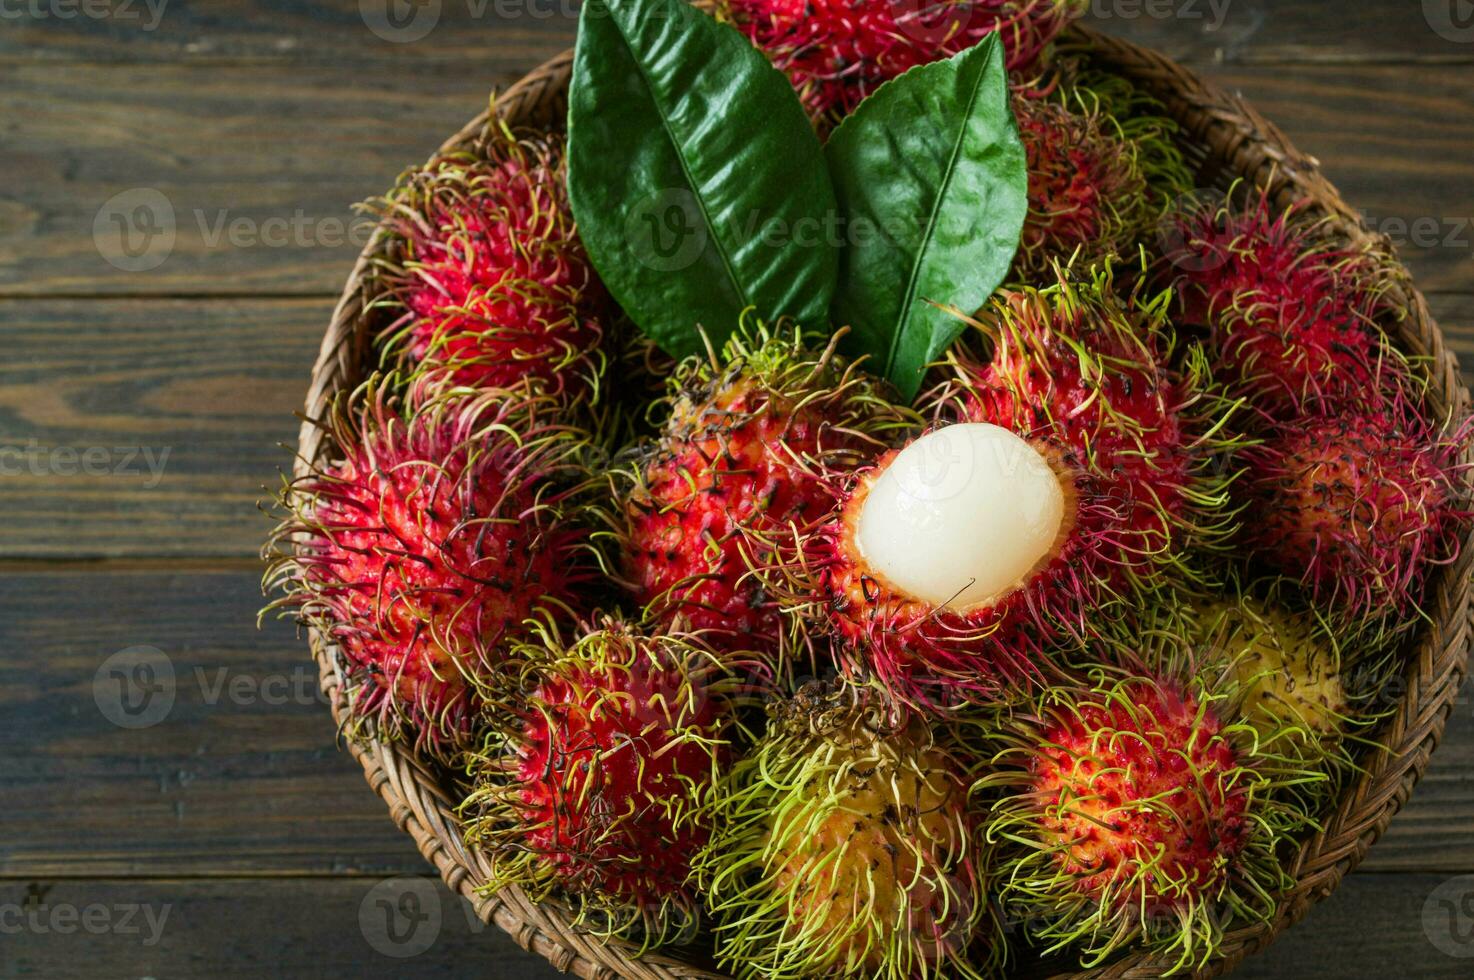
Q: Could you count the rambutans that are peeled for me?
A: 1